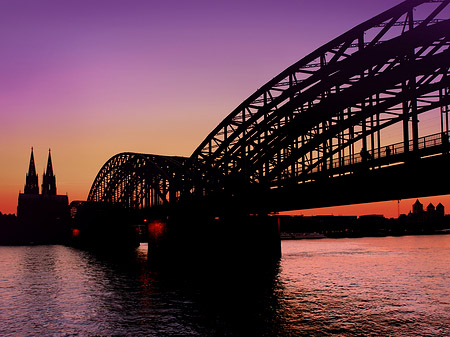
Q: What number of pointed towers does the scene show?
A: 2